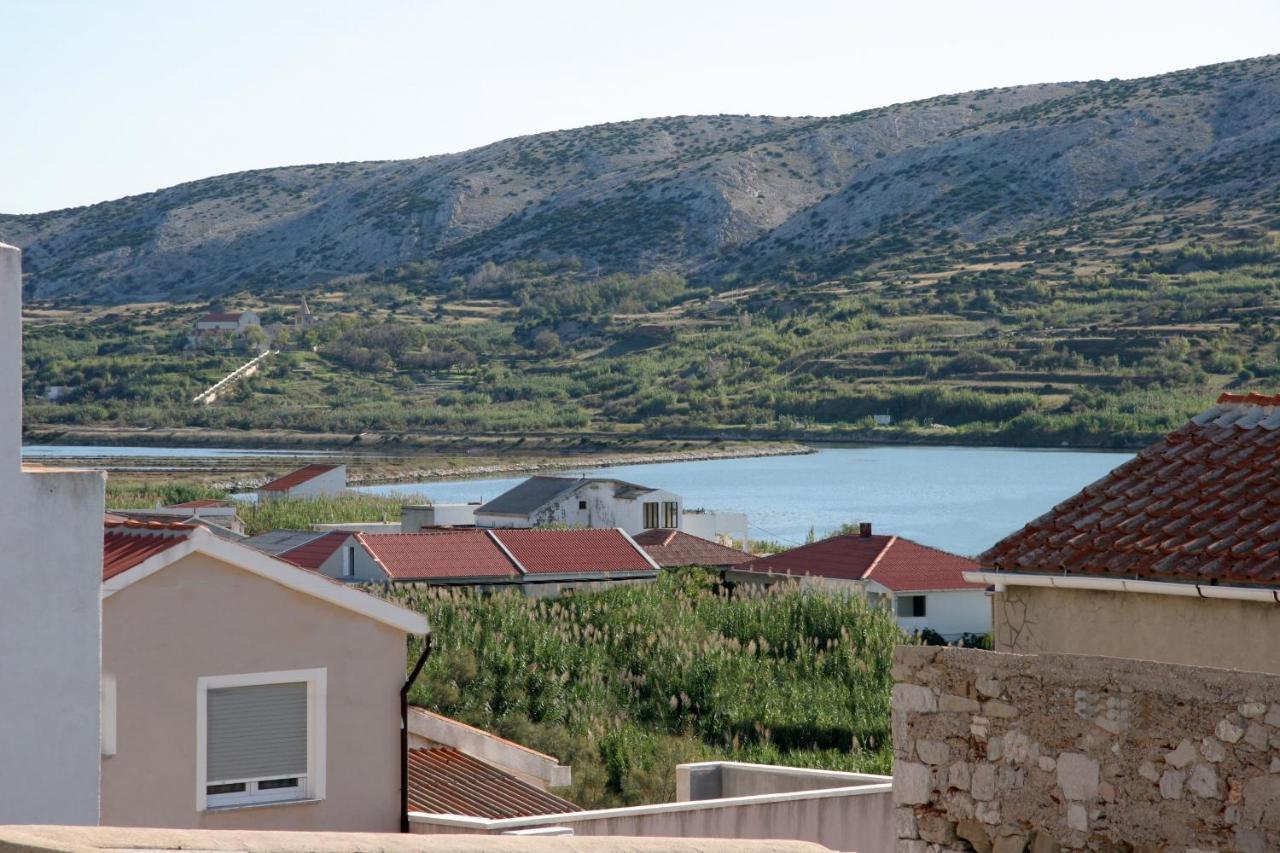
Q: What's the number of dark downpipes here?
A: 1